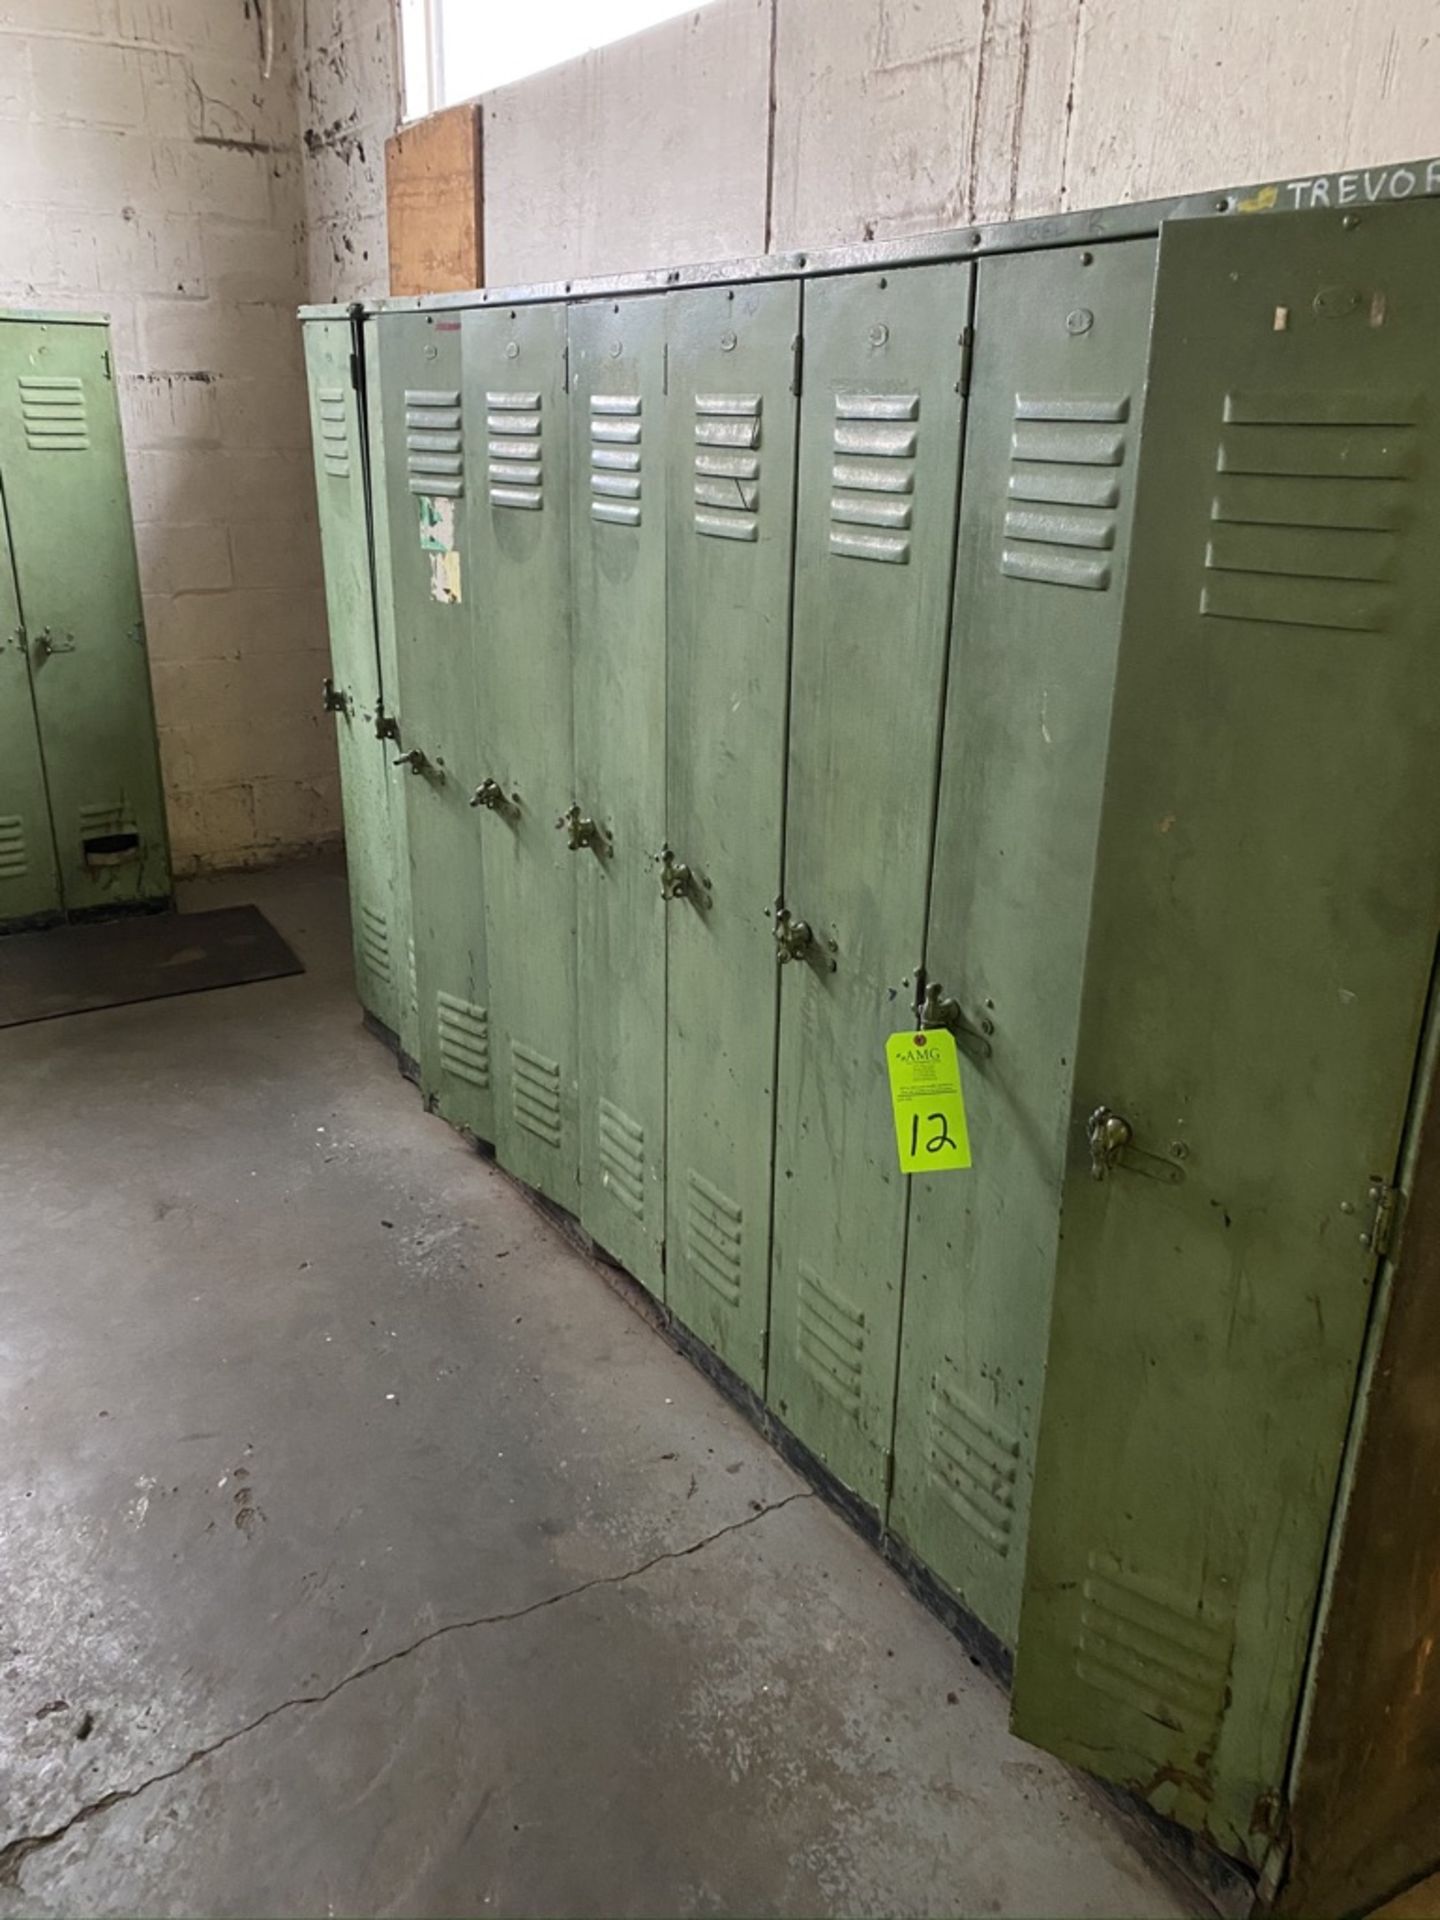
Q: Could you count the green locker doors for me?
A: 11